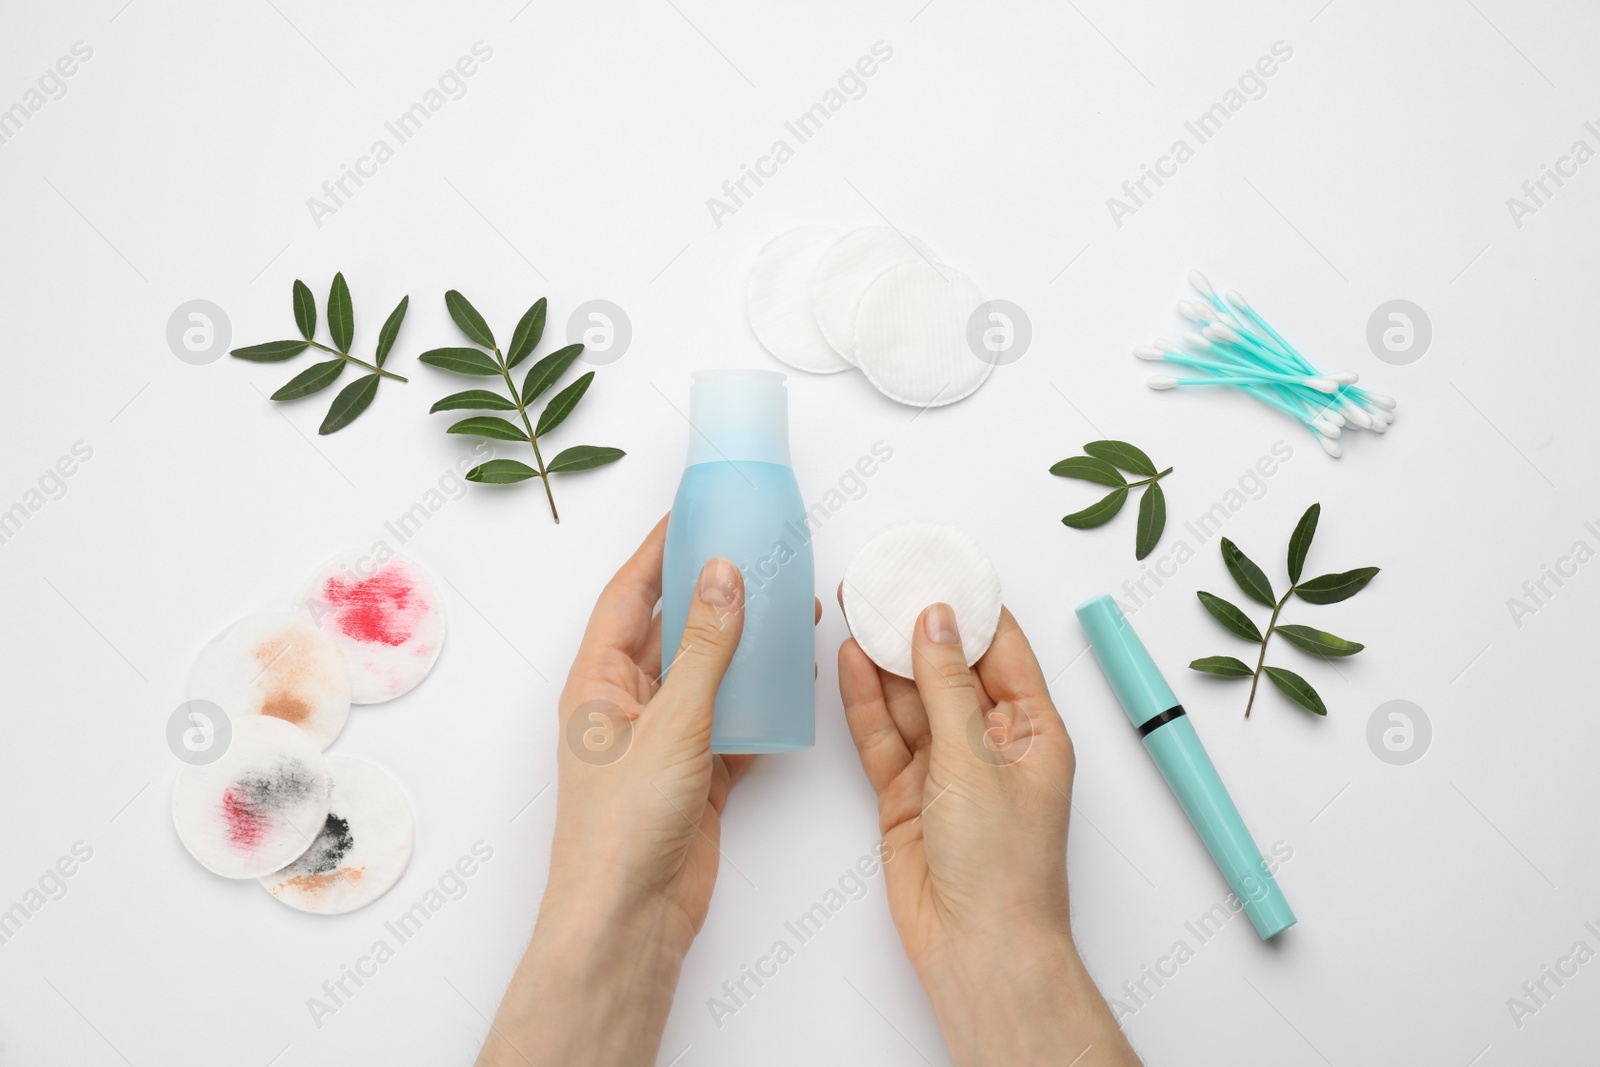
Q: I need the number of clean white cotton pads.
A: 4